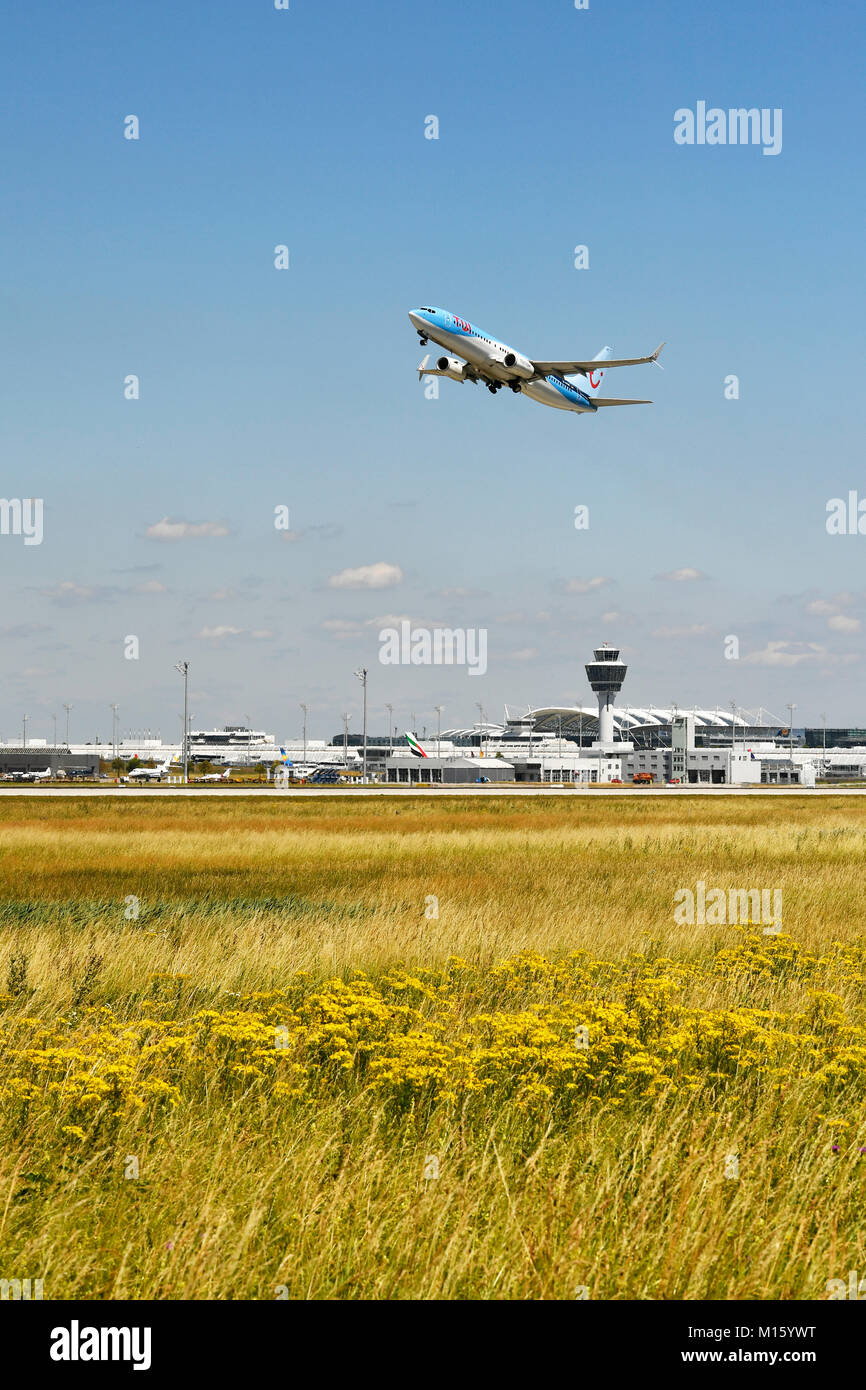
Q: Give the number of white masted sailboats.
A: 0